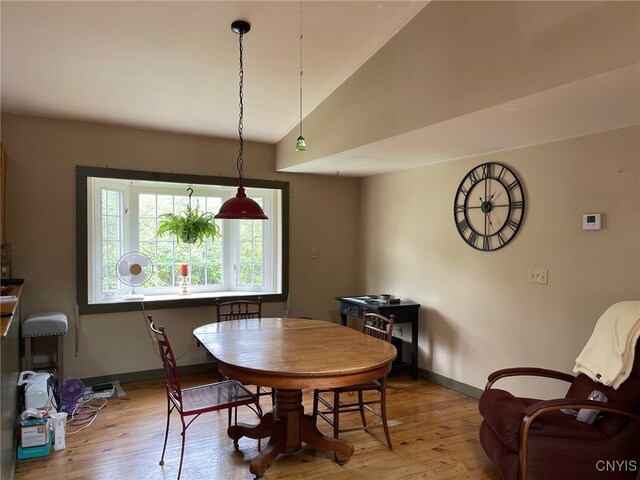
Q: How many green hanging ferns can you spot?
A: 1